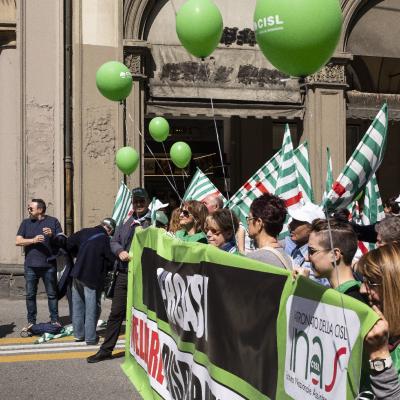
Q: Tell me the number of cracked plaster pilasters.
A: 2